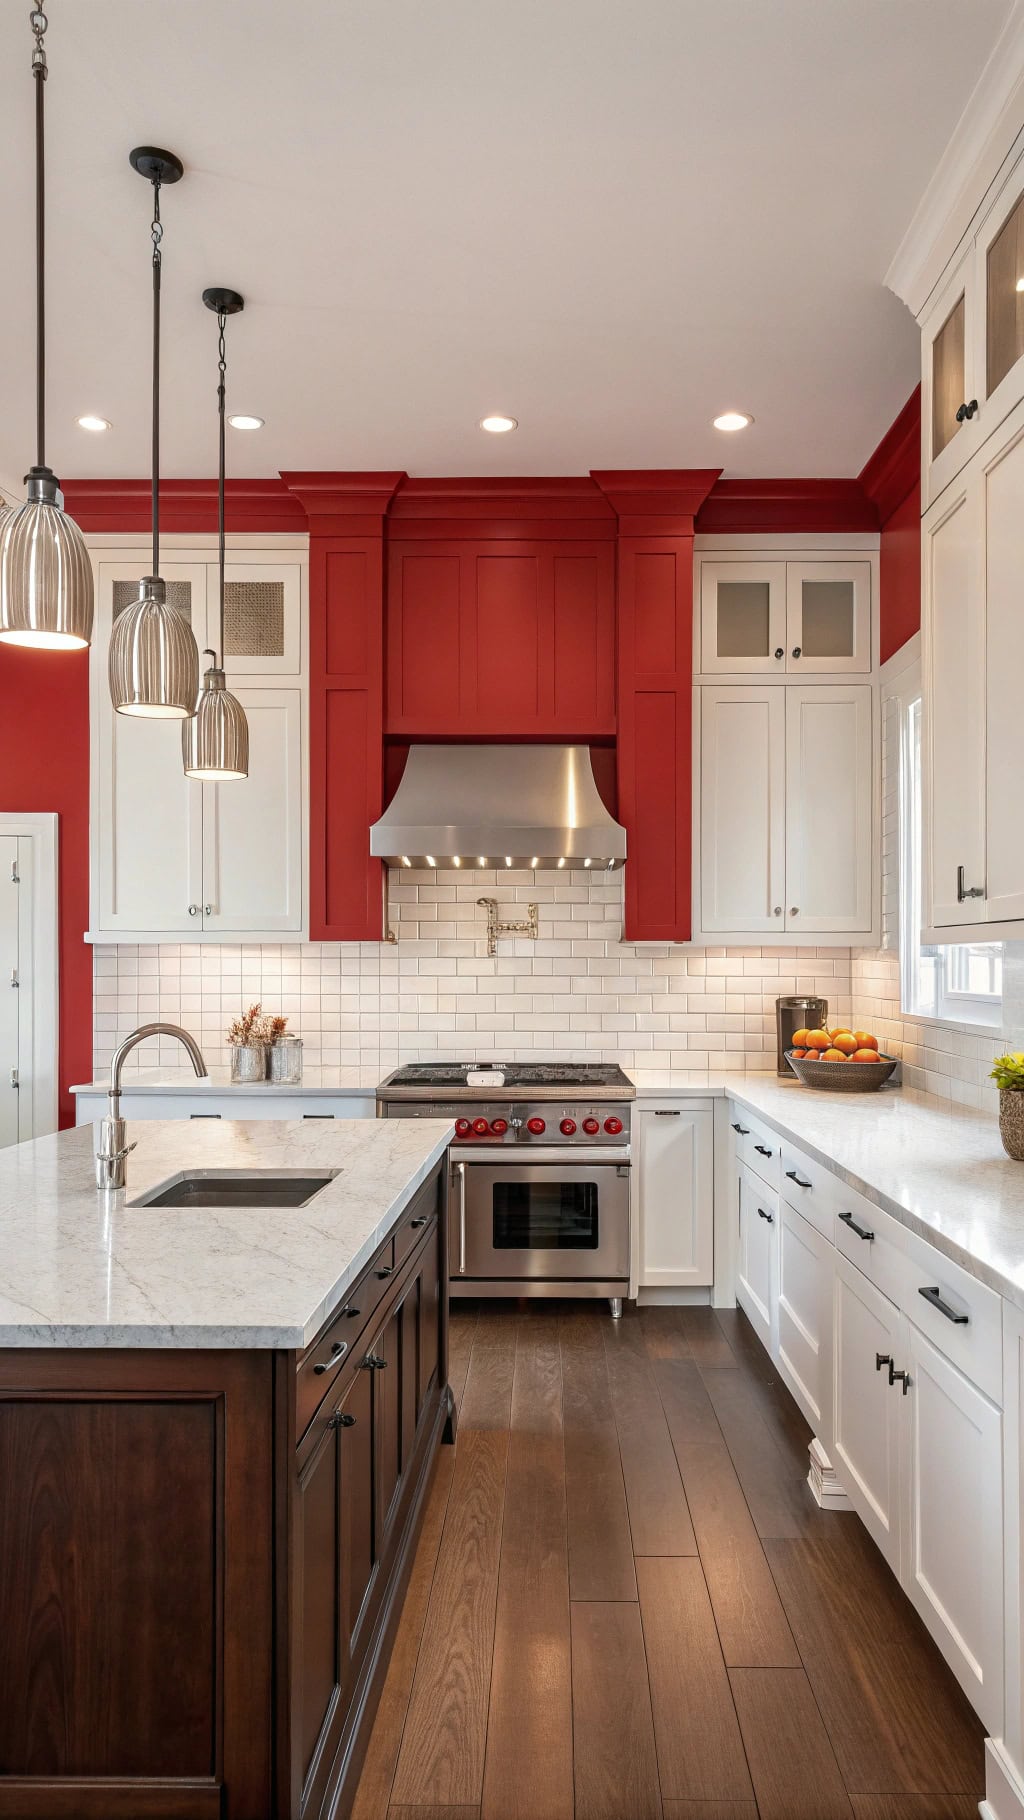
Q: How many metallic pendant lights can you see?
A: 3